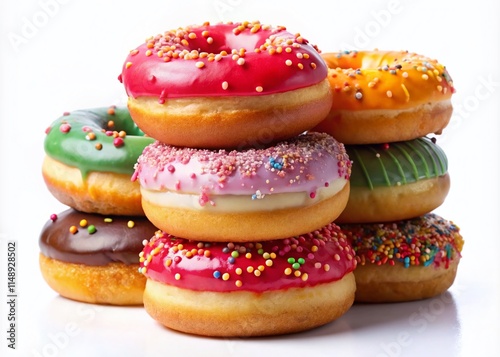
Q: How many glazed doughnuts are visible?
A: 8